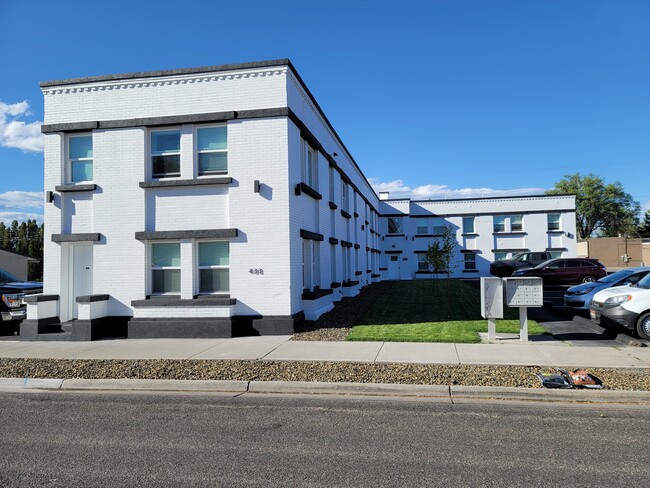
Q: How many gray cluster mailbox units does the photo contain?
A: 2